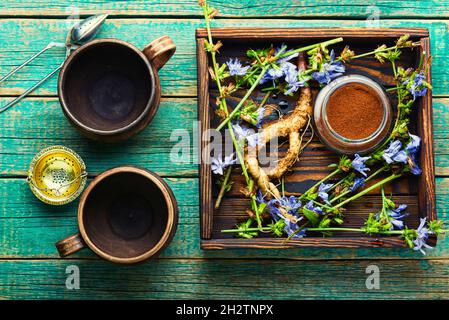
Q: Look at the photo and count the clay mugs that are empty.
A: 2